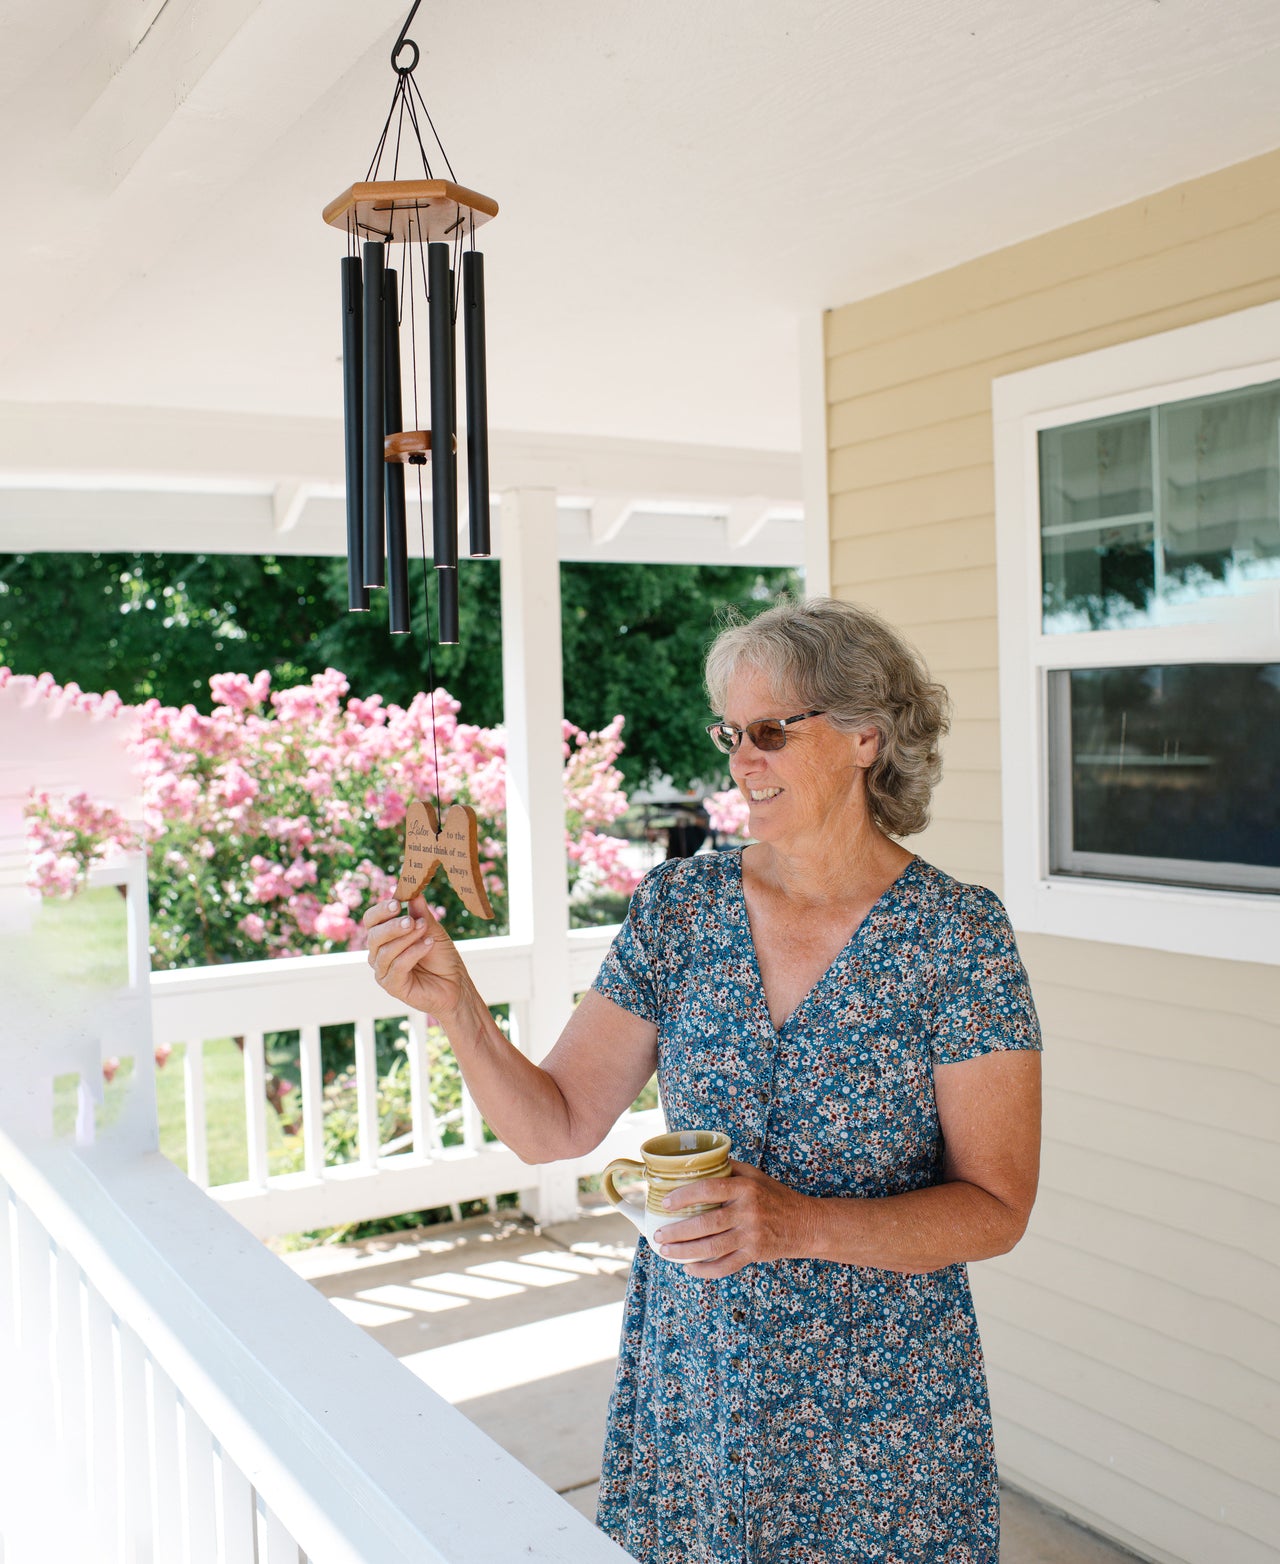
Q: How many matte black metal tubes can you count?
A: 6